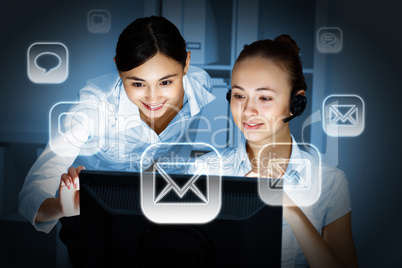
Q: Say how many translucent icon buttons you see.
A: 7